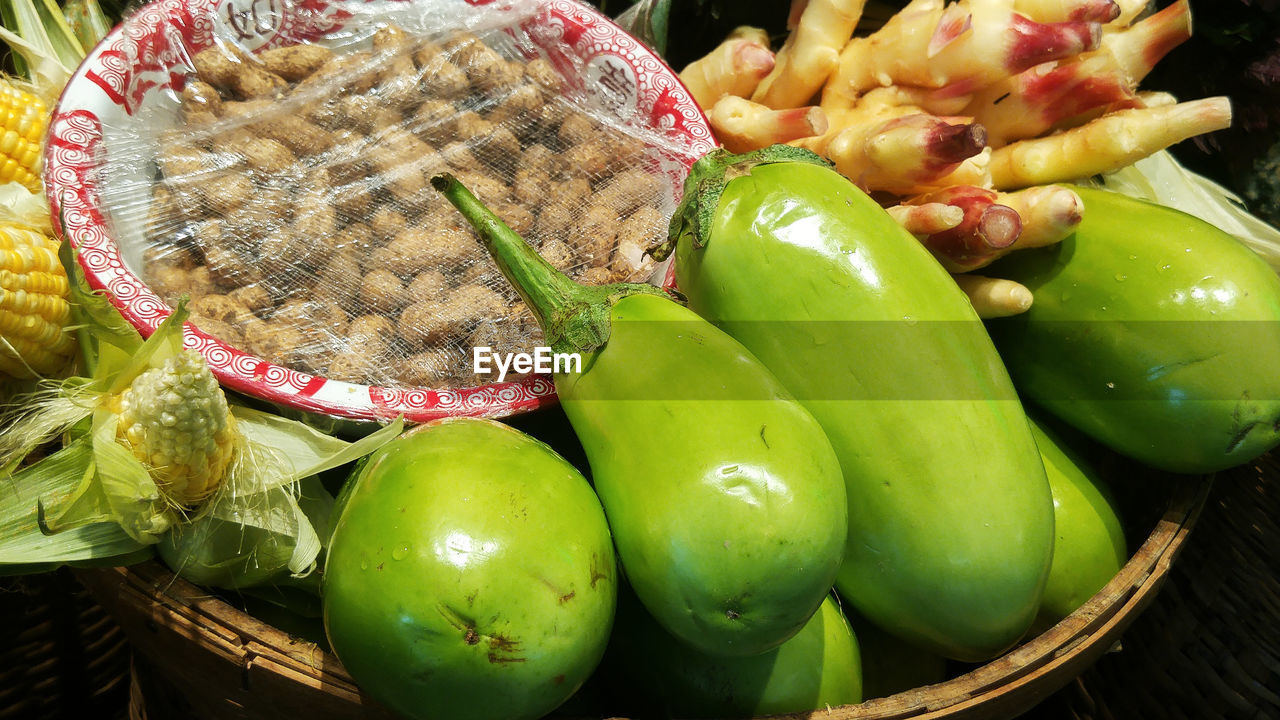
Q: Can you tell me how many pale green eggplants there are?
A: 6